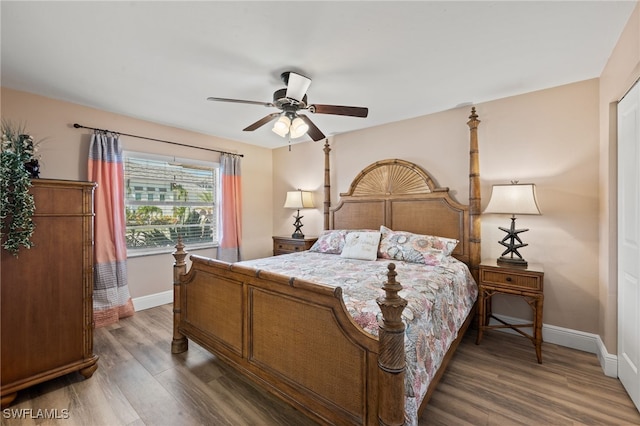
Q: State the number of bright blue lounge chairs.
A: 0